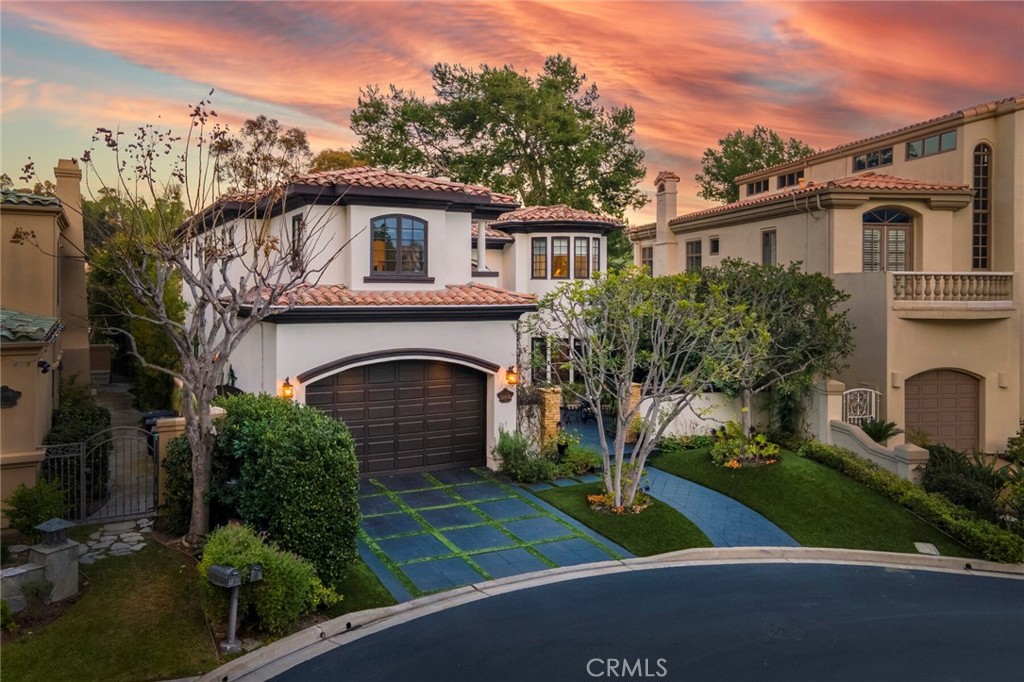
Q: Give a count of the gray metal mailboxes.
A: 2